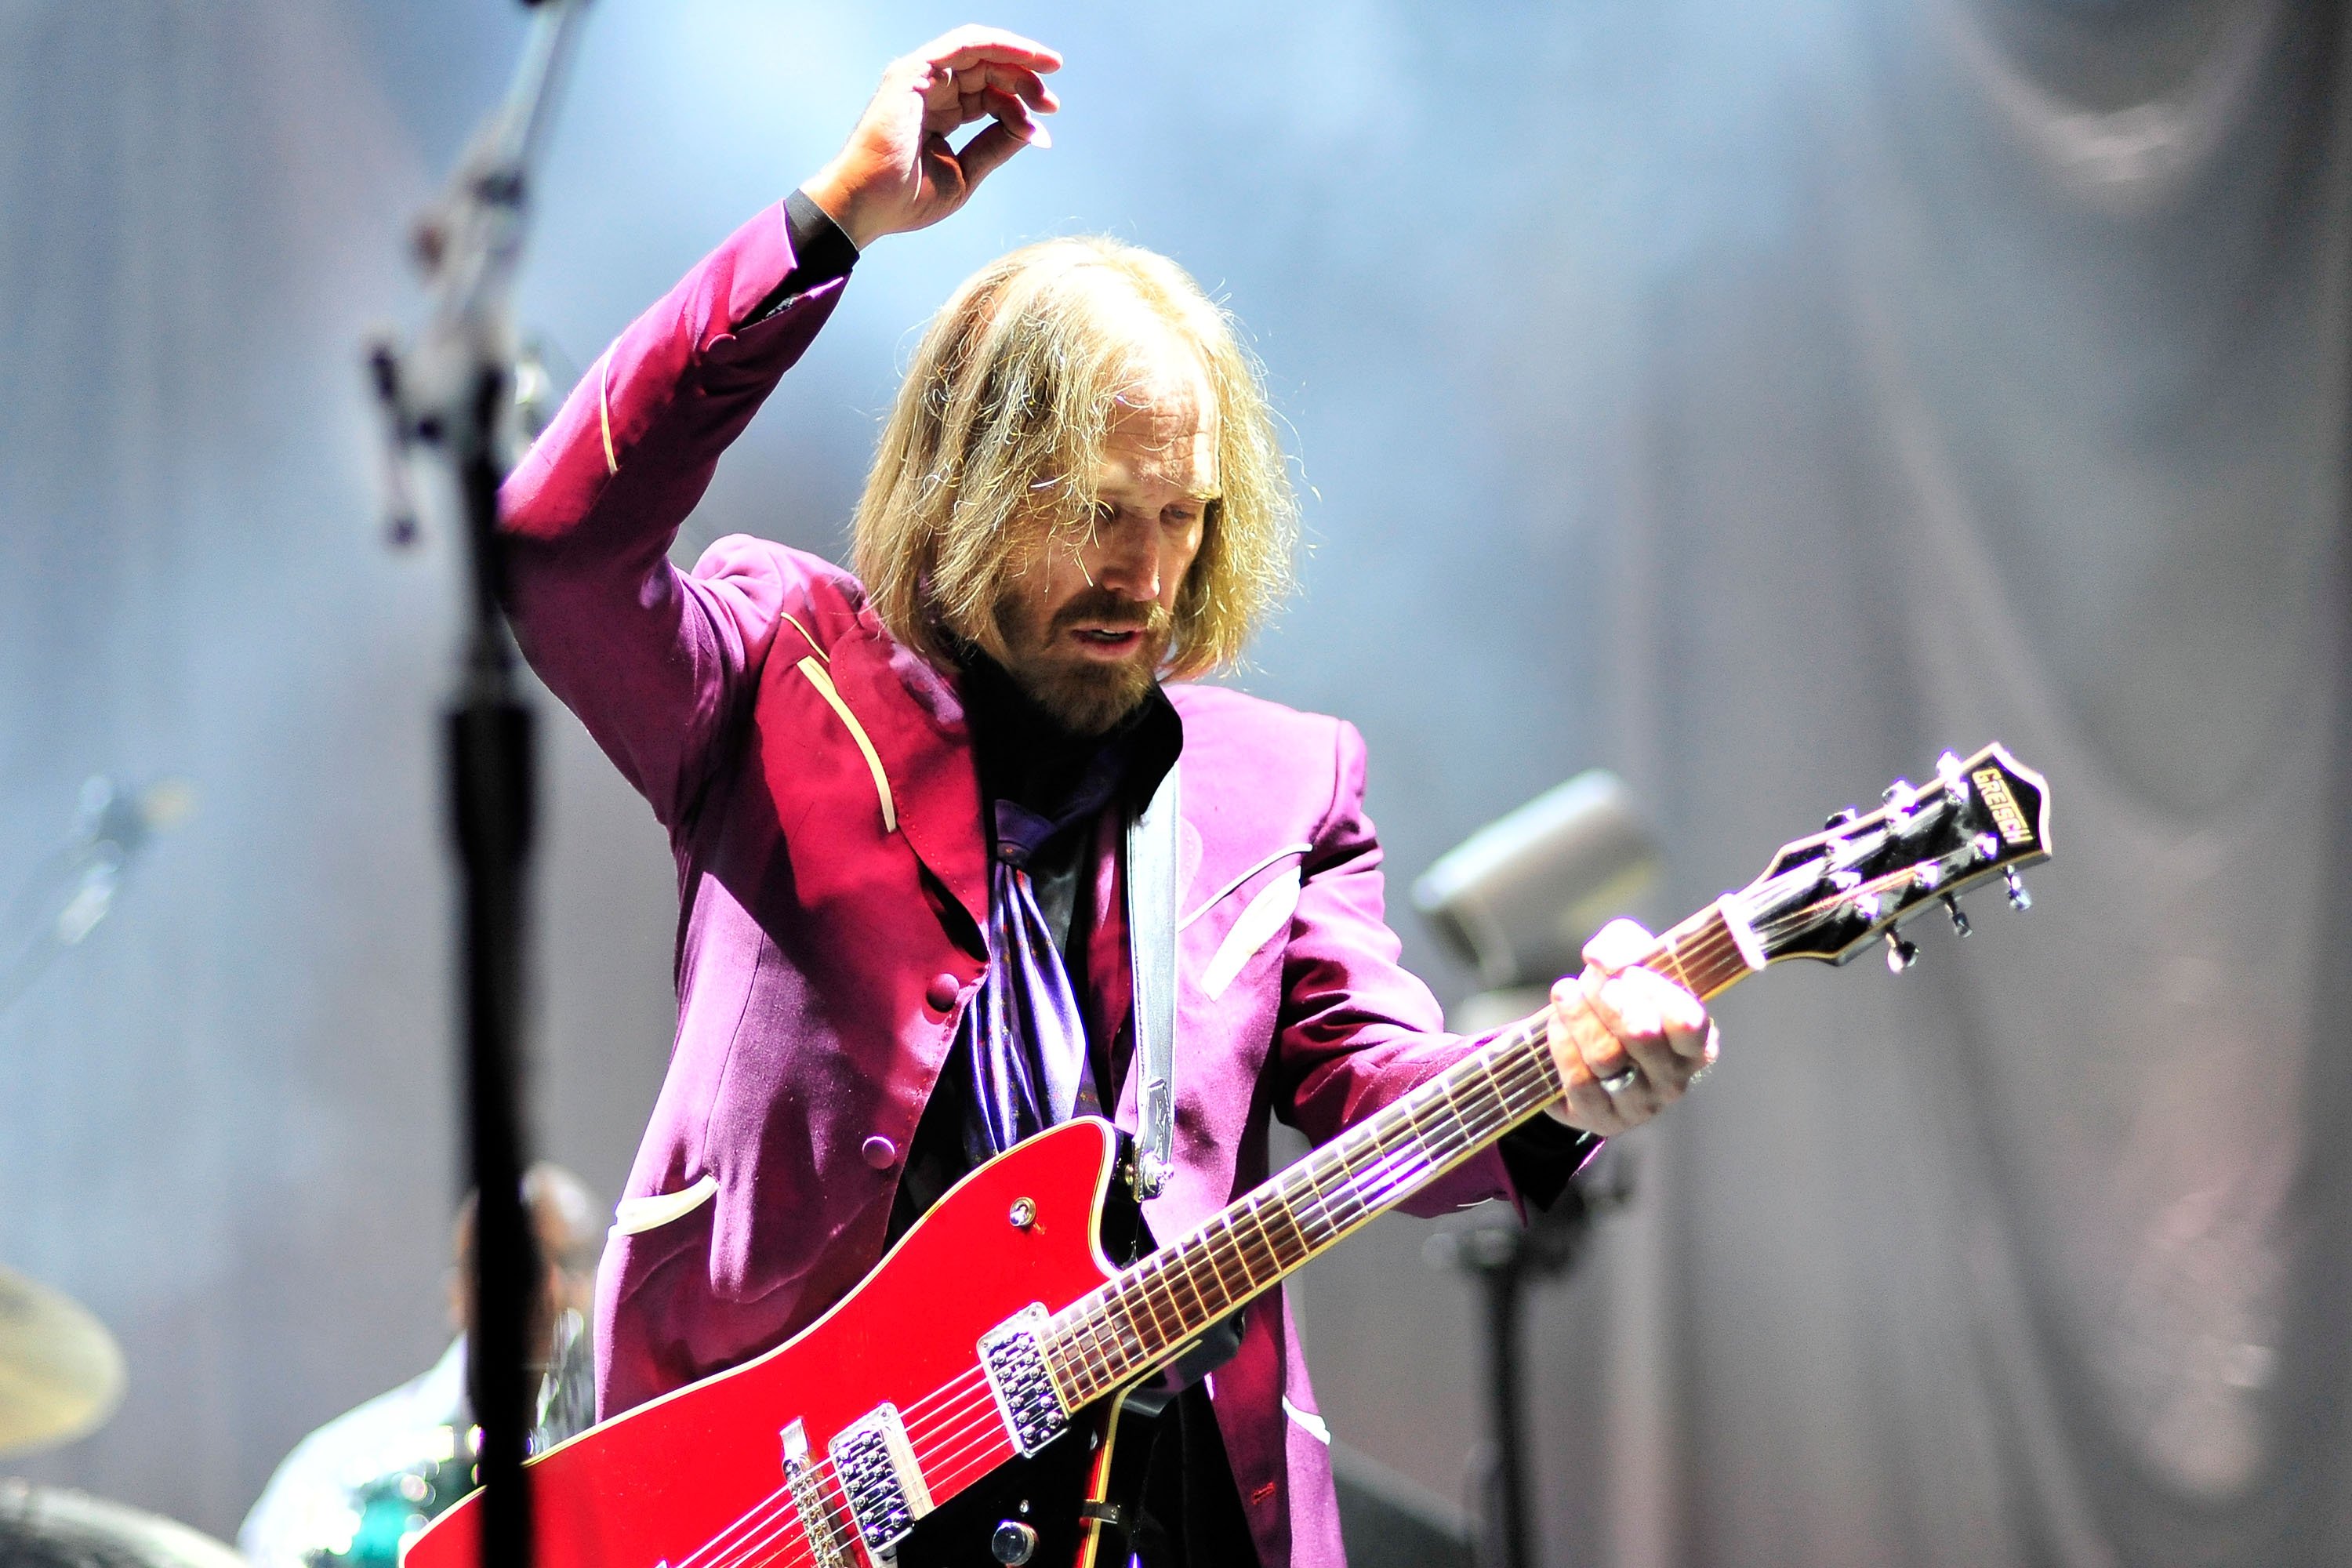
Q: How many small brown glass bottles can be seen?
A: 0